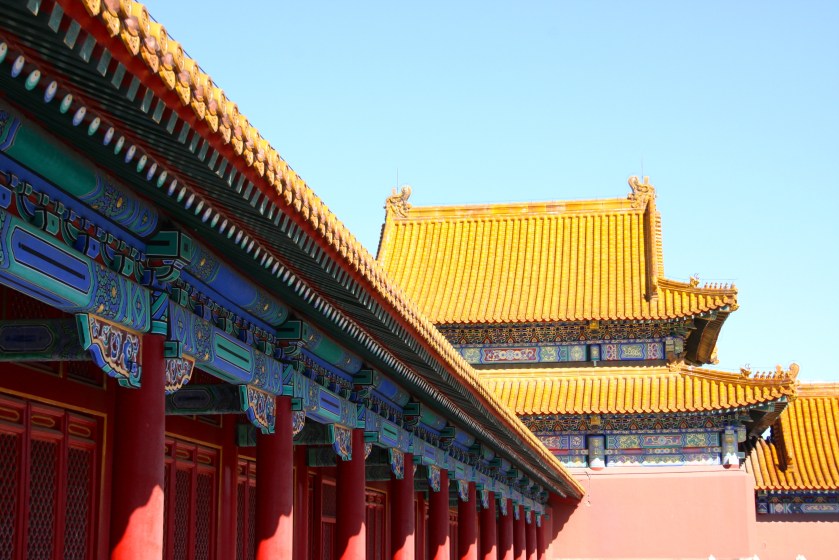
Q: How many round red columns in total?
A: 11